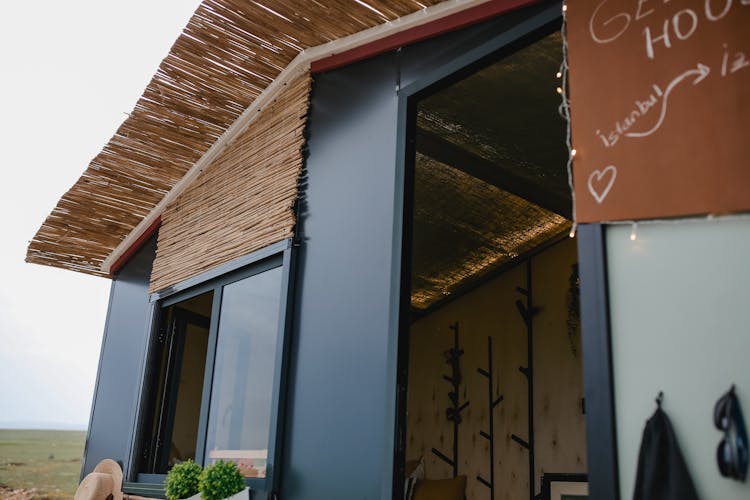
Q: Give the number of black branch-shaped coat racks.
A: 3